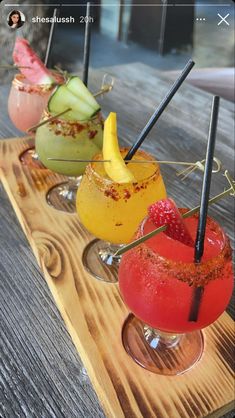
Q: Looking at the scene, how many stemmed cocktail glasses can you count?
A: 4